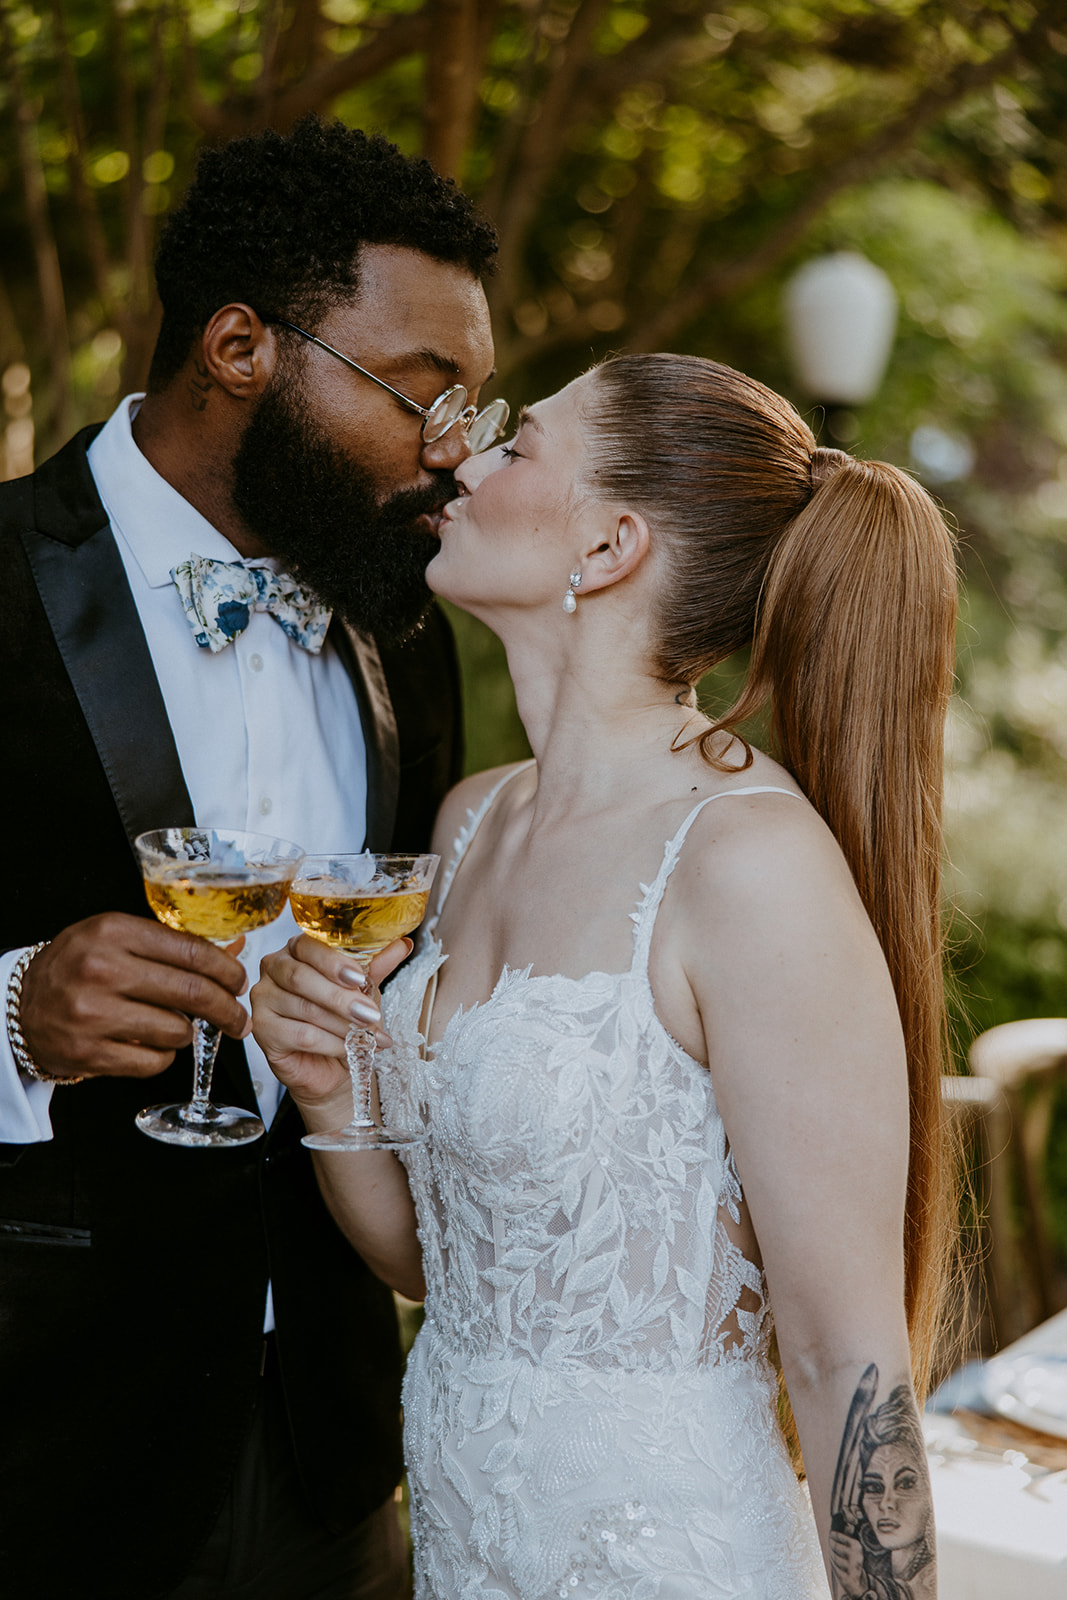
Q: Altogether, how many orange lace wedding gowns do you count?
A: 0